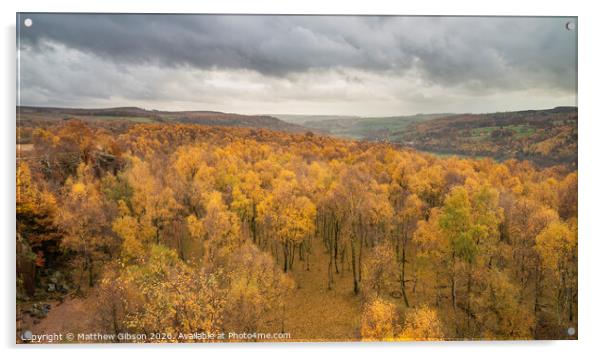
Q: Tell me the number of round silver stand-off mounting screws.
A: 4